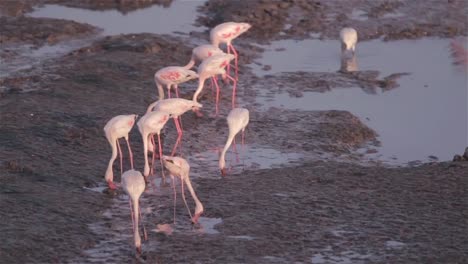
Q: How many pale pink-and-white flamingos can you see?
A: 11